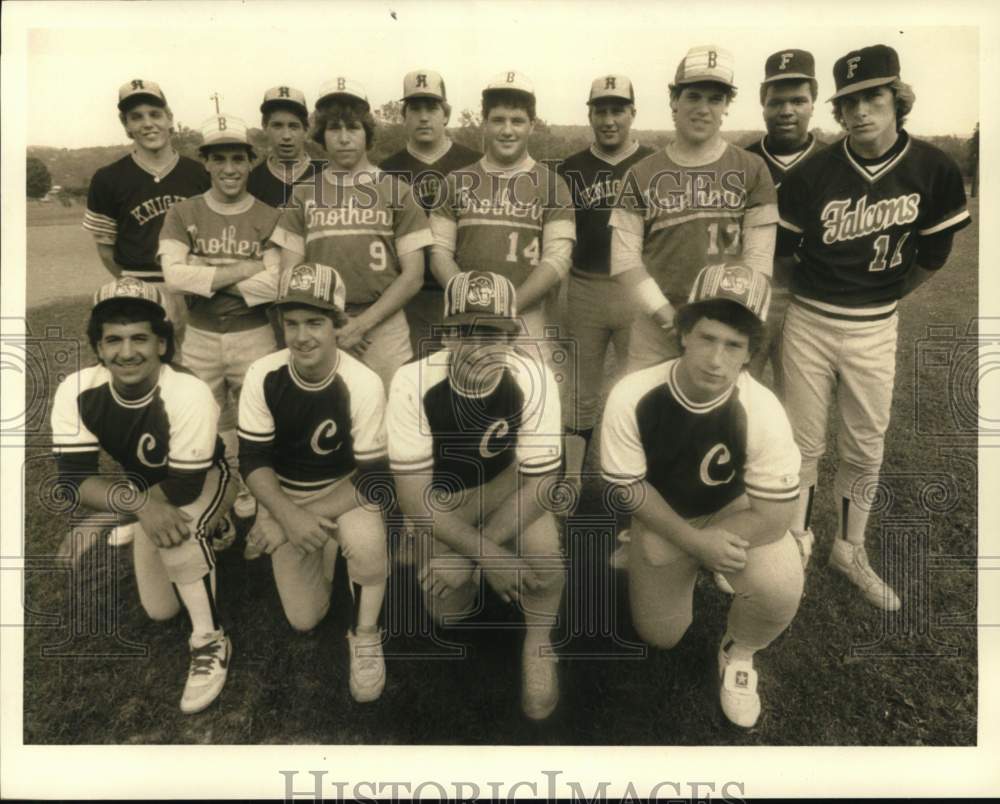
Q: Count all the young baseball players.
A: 14